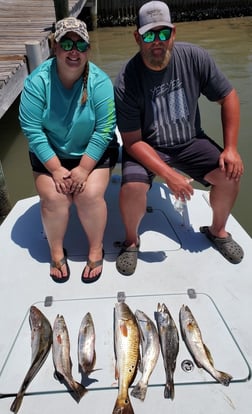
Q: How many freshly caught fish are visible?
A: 7